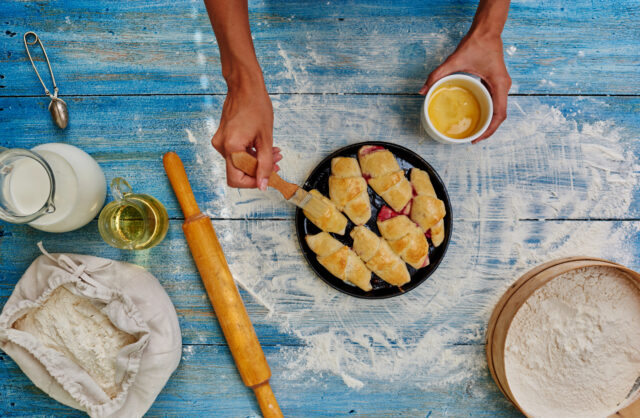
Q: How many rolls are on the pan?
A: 7